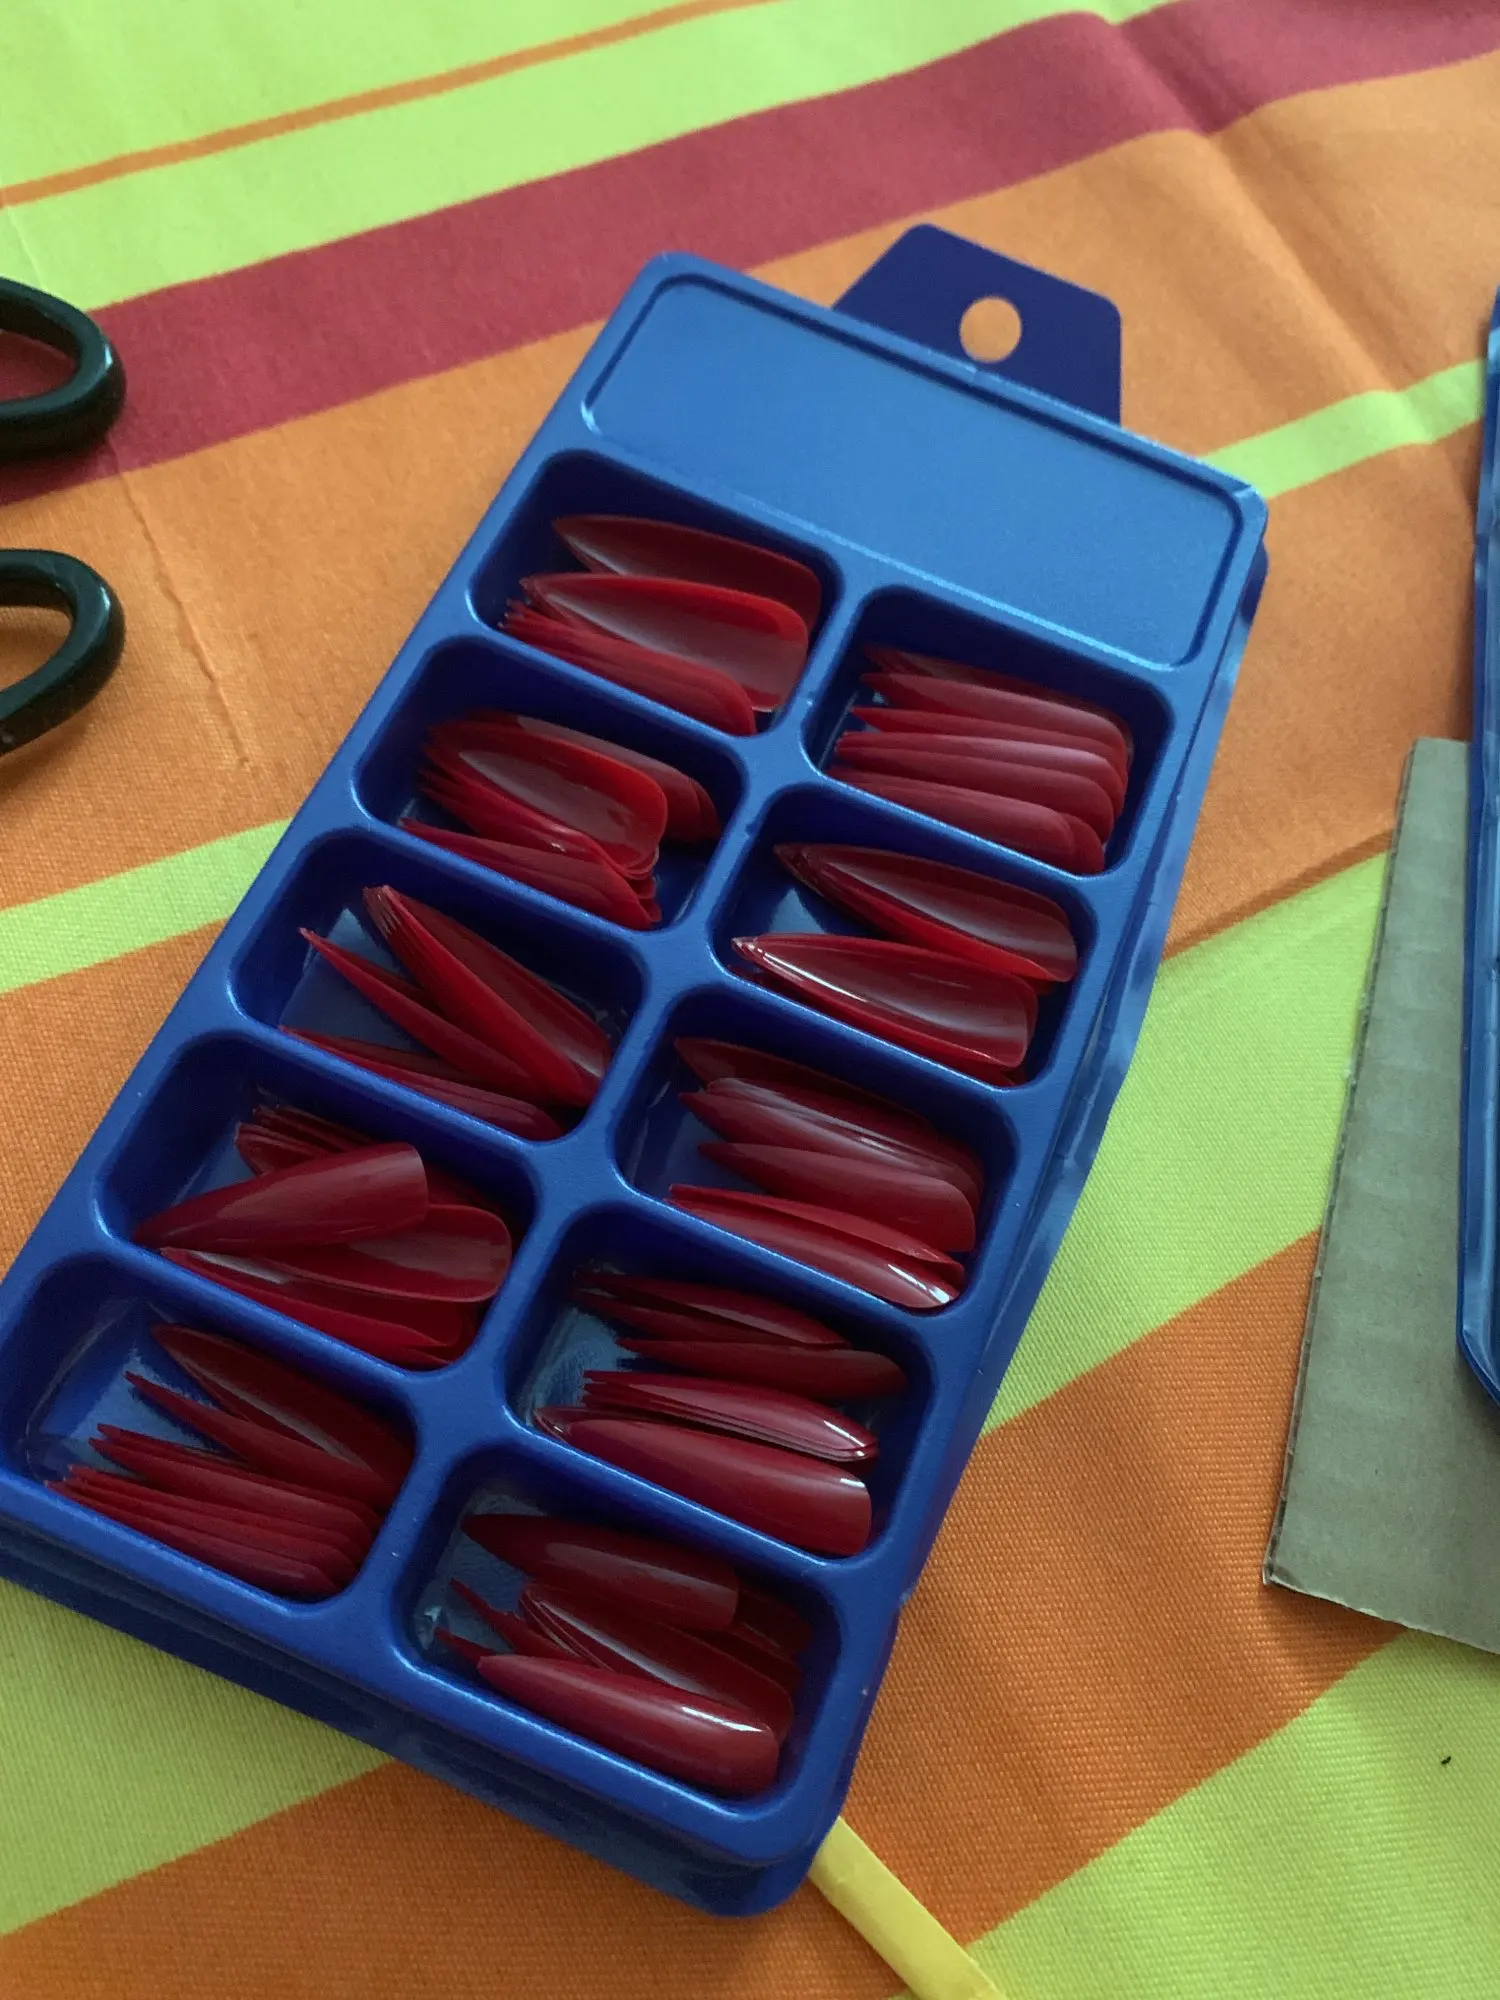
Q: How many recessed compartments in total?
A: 10